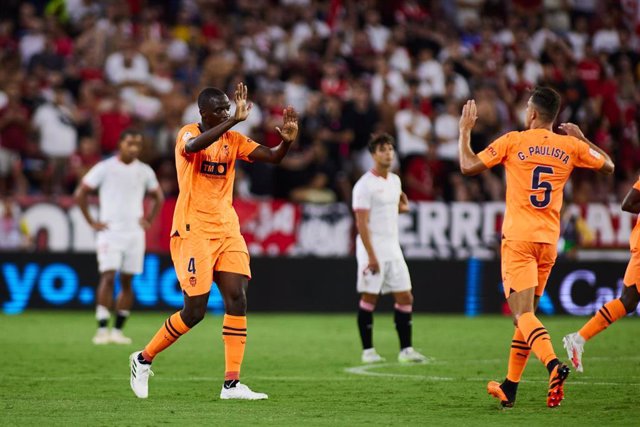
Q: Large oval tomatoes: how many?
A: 0